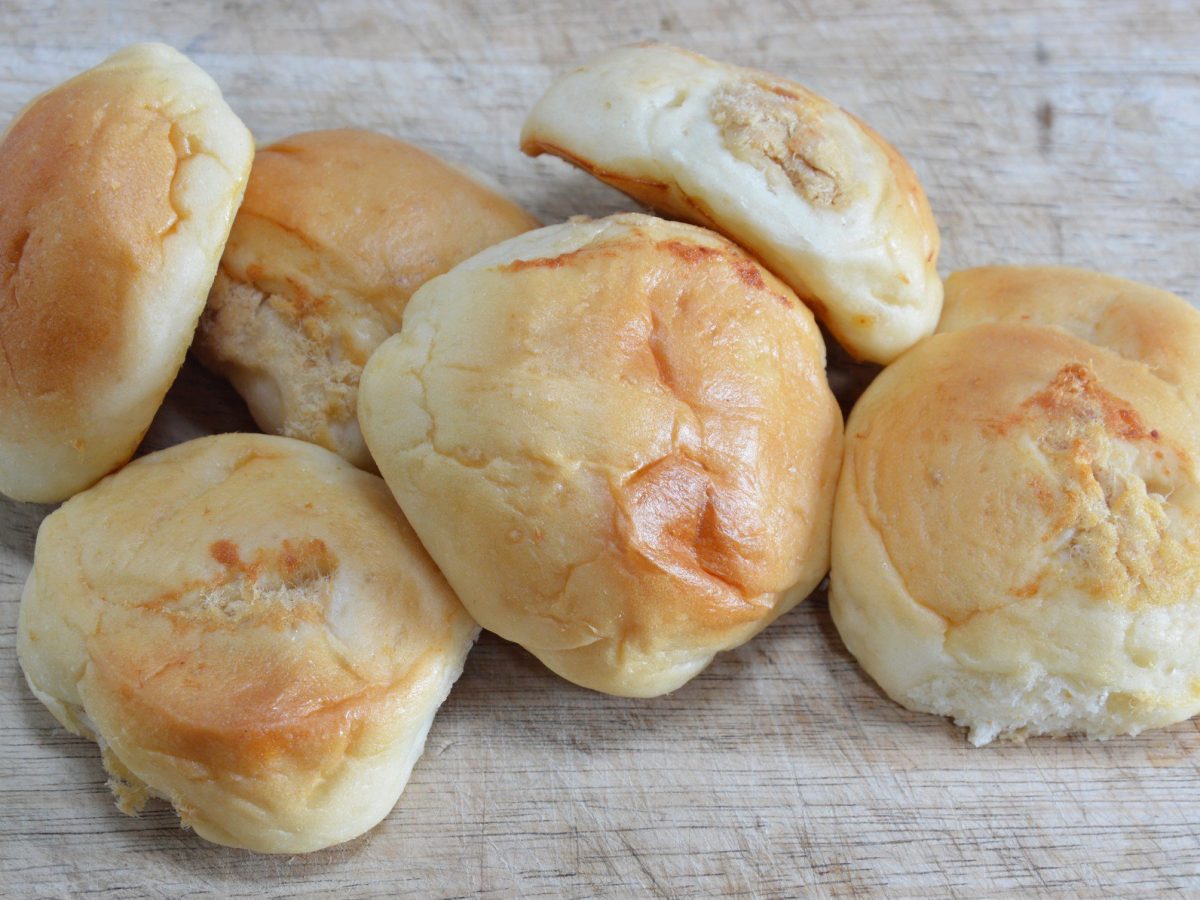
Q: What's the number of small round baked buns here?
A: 7